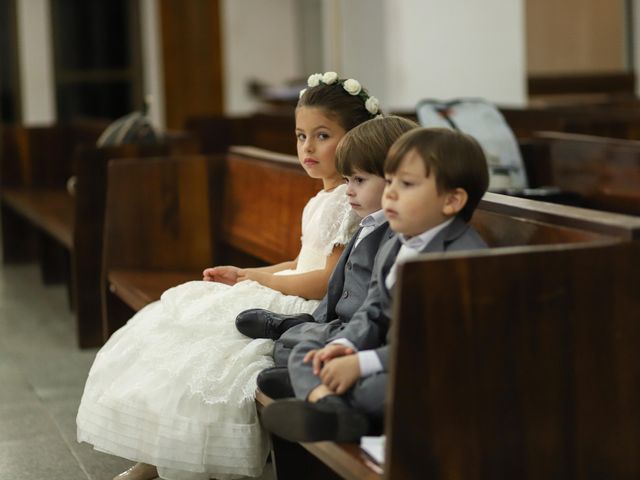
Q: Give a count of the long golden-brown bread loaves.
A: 0